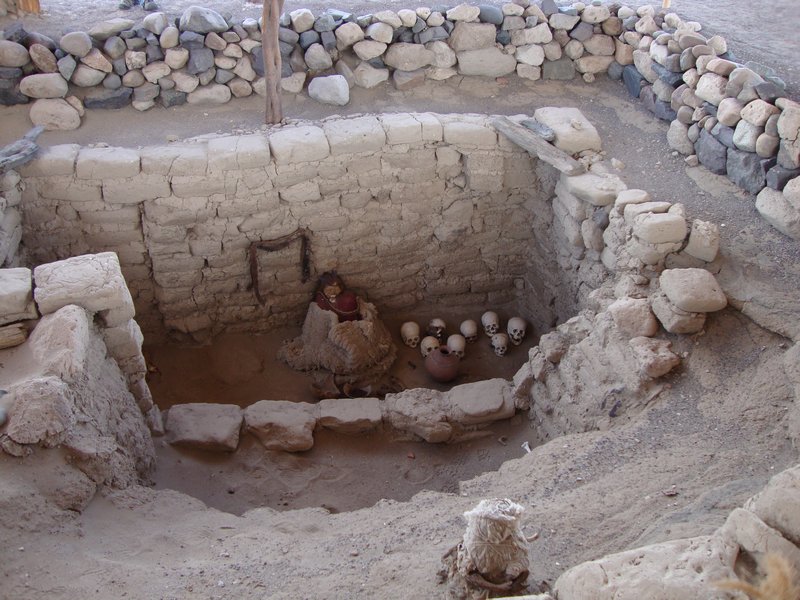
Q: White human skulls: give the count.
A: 8